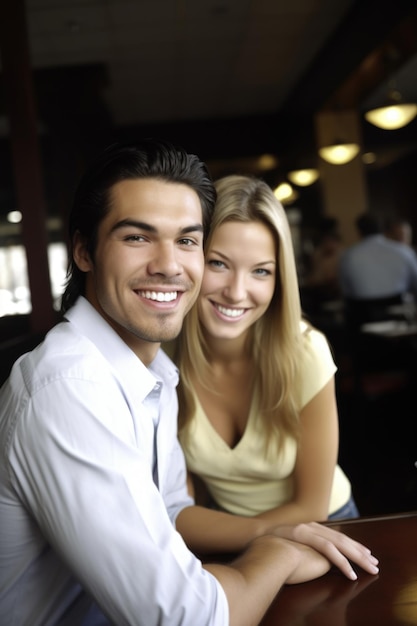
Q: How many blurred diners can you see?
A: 3